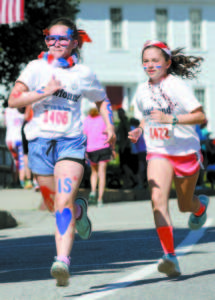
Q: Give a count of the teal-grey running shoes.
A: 4